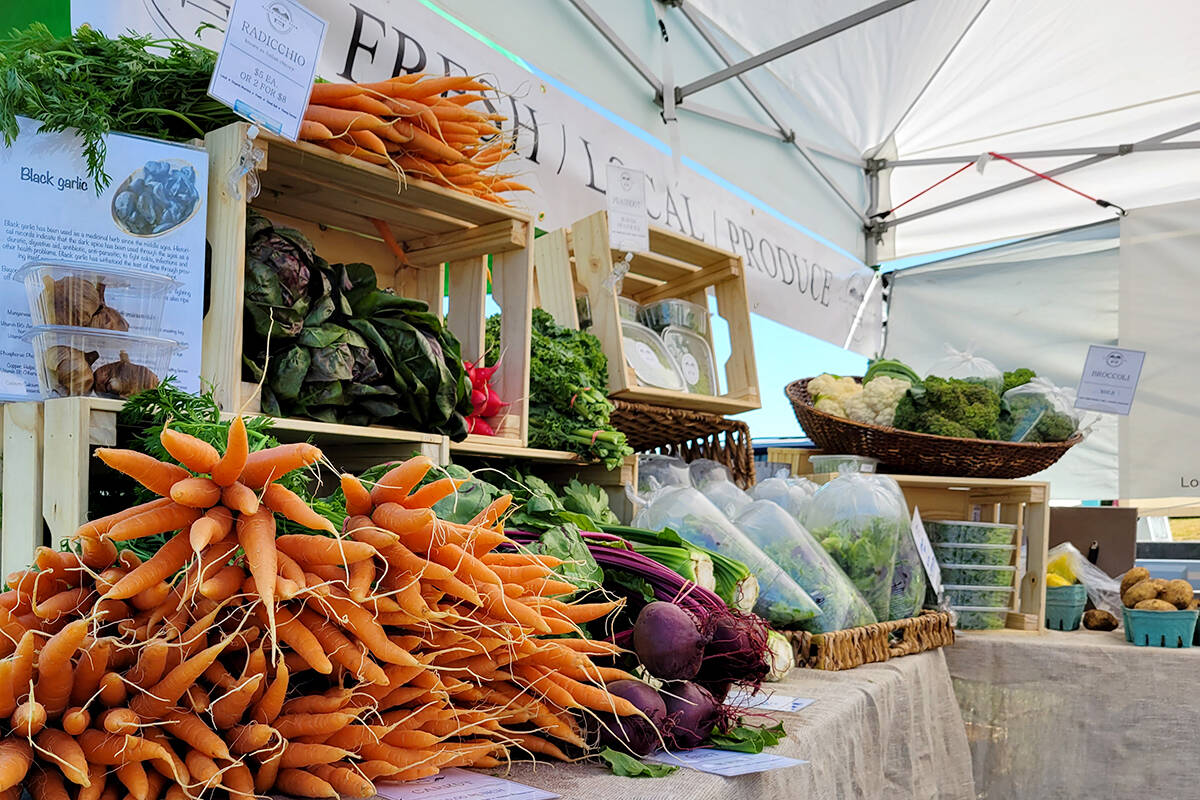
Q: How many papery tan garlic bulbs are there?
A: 4